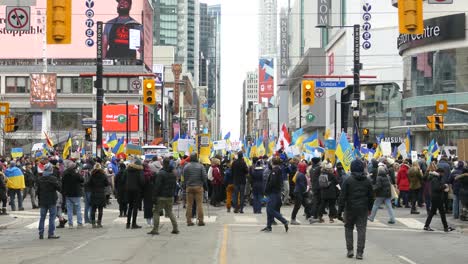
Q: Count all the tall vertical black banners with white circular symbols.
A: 2